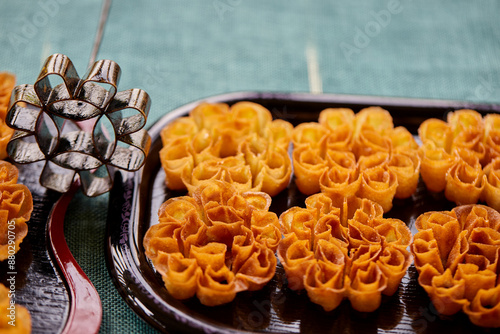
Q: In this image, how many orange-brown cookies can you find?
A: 9